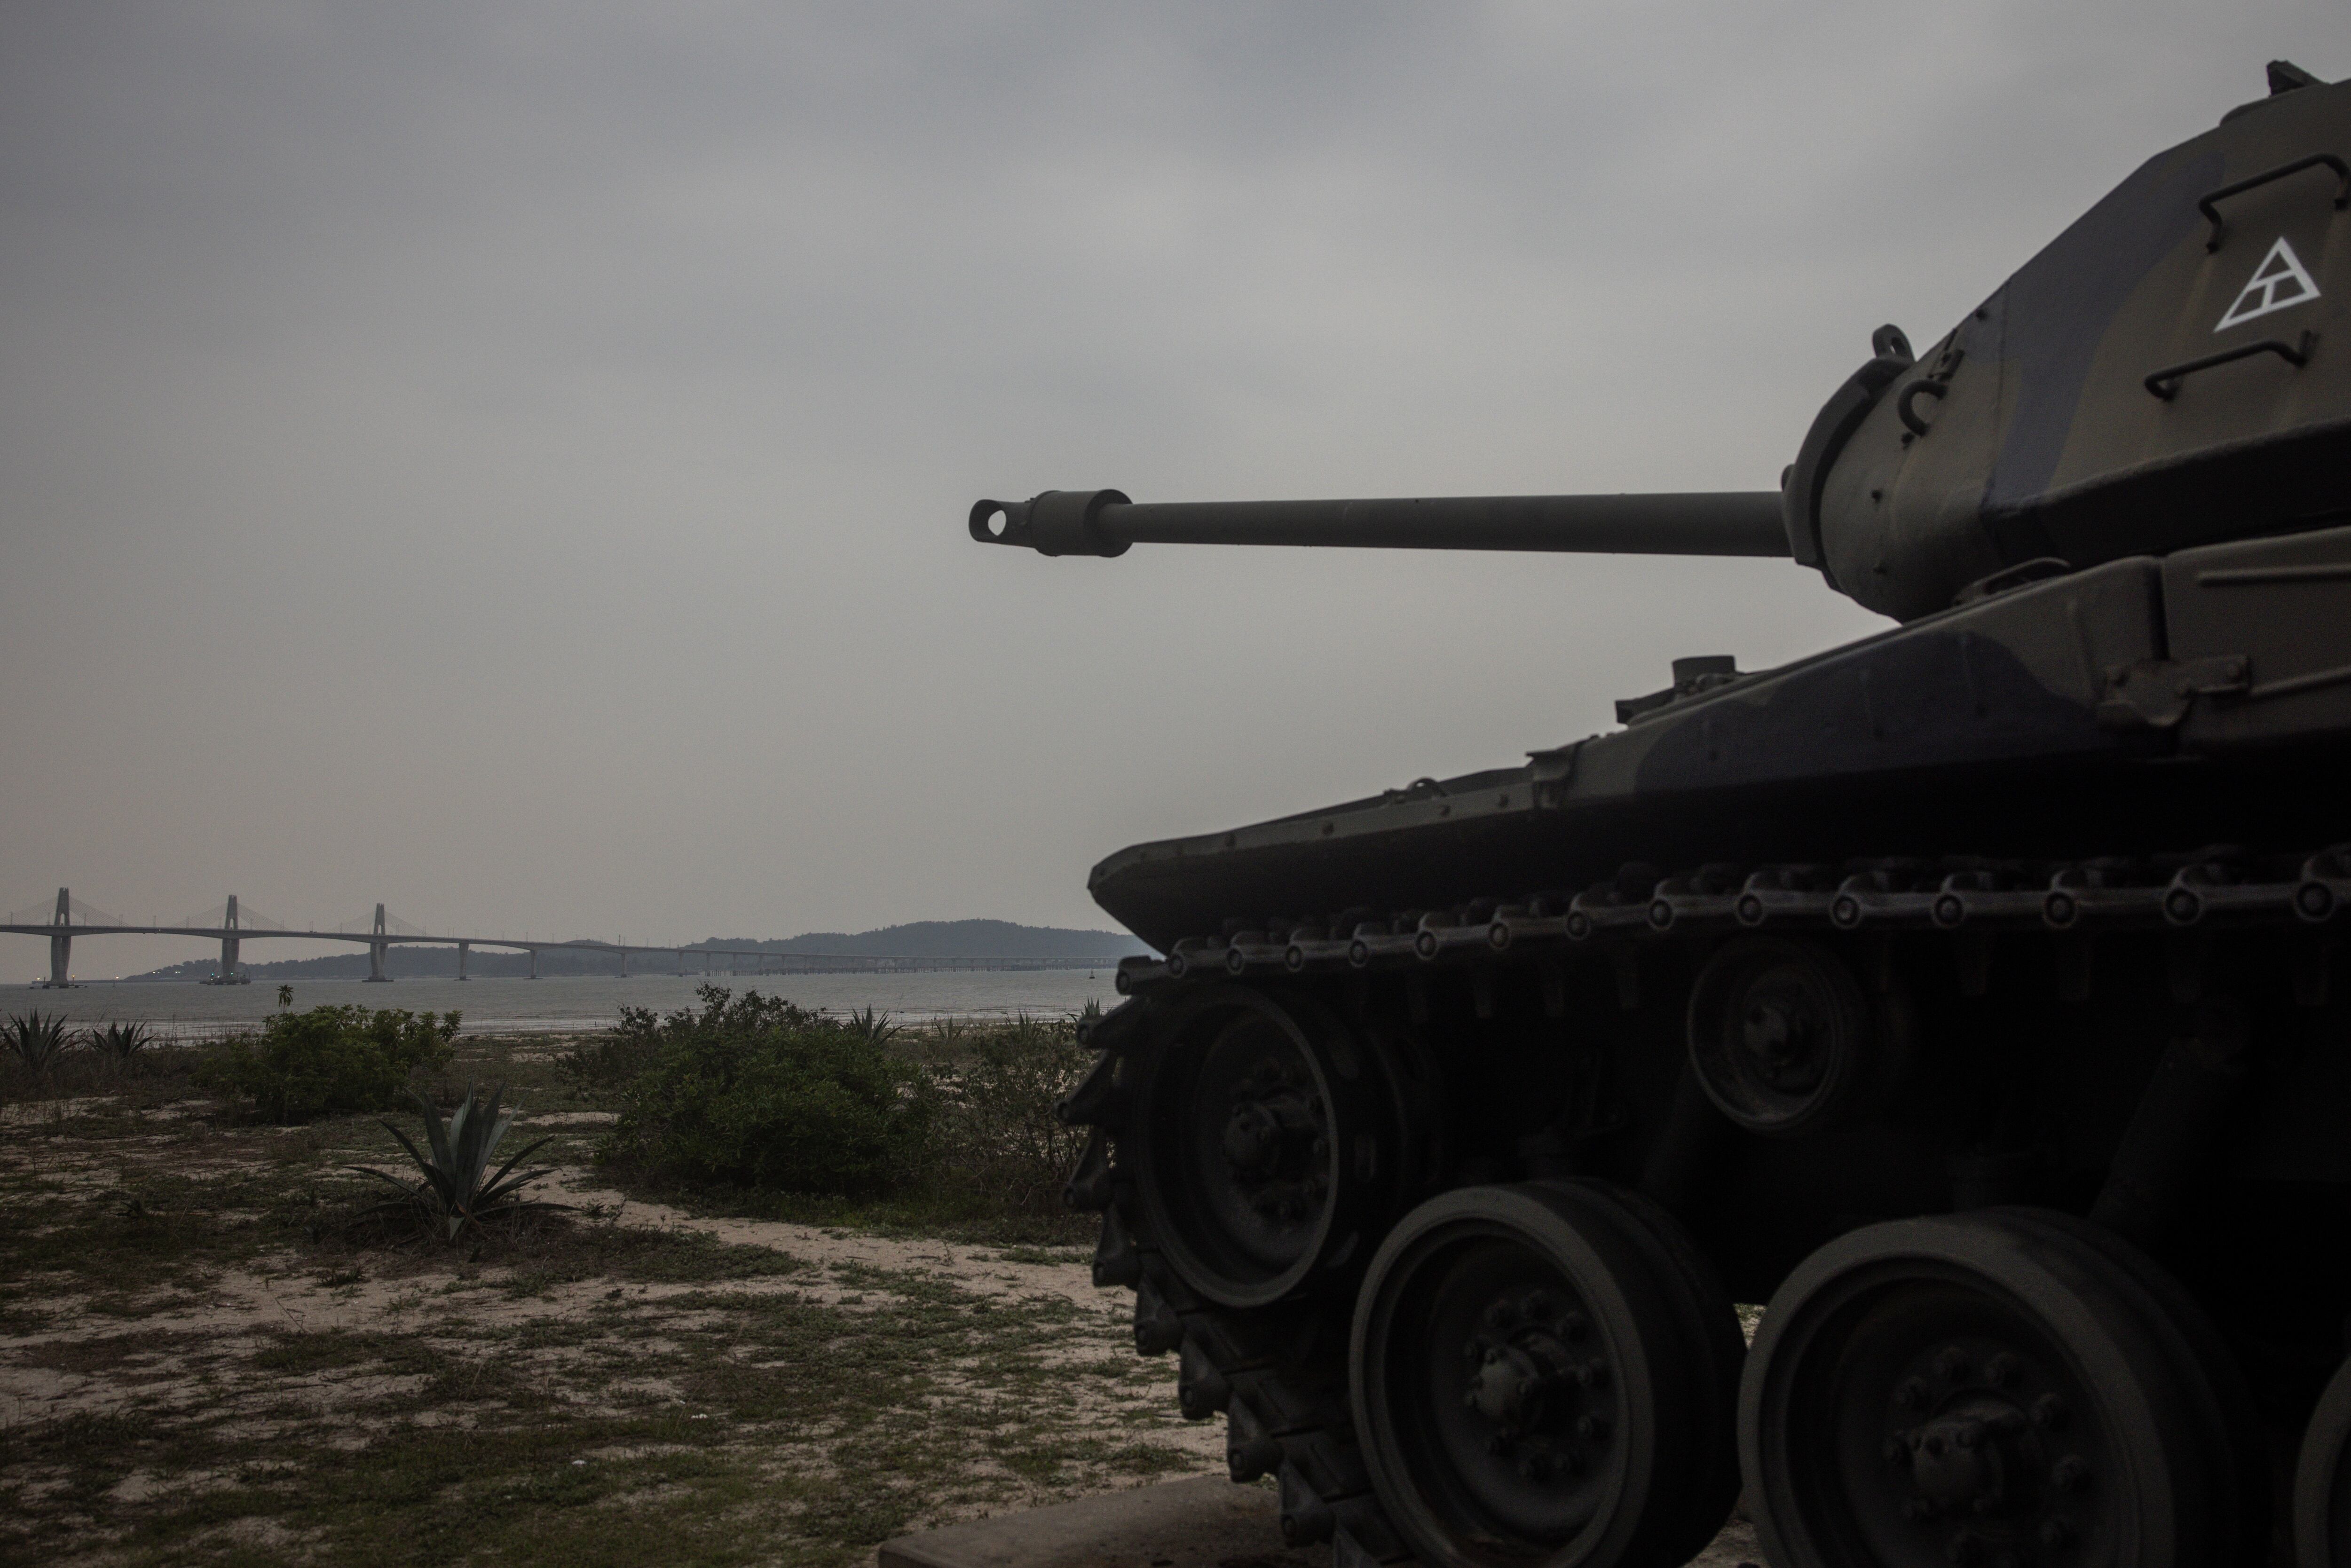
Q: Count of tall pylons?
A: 3